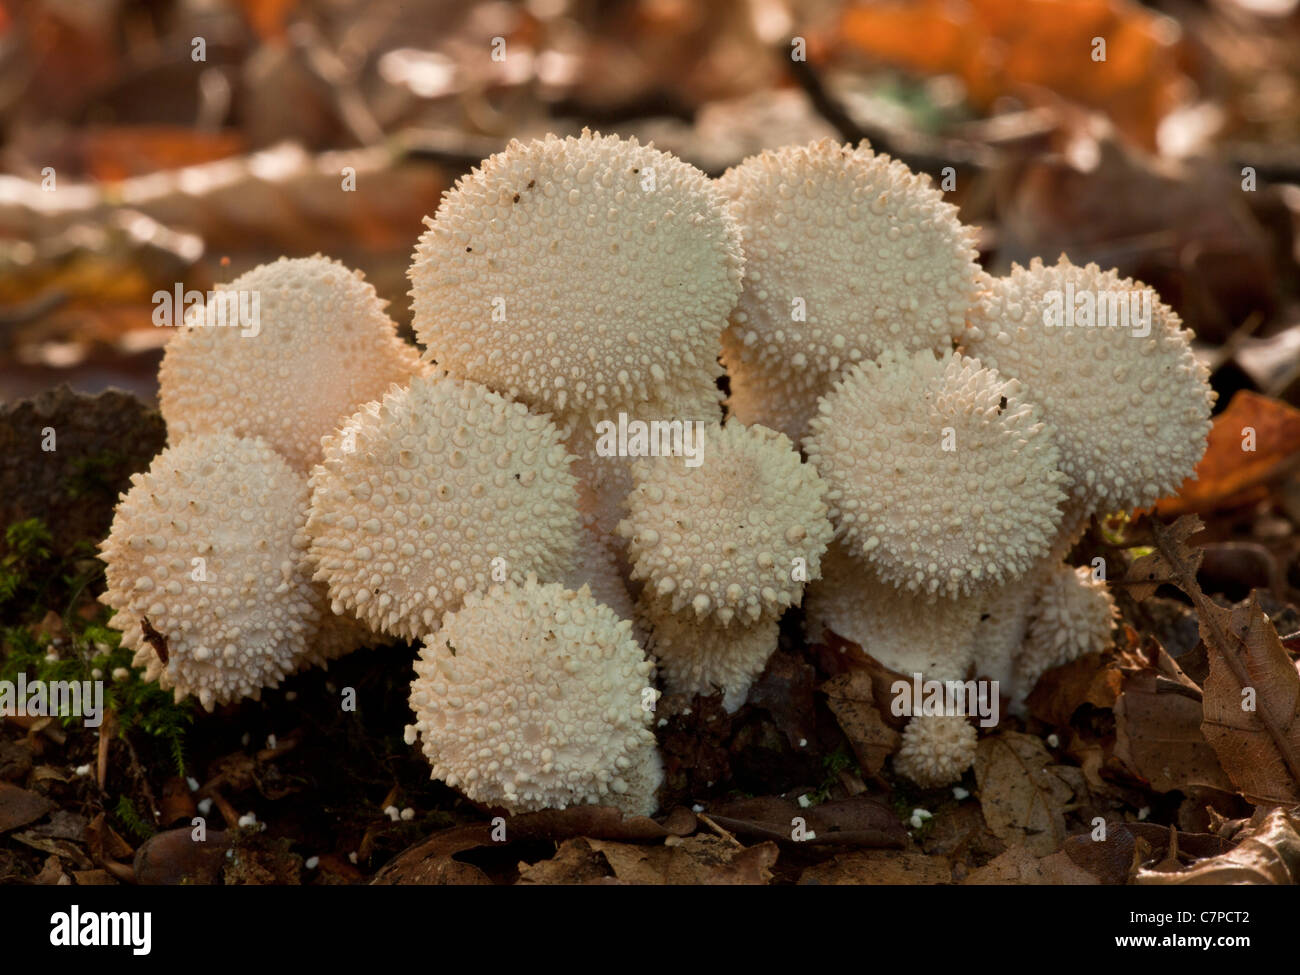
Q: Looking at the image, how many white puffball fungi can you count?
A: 11